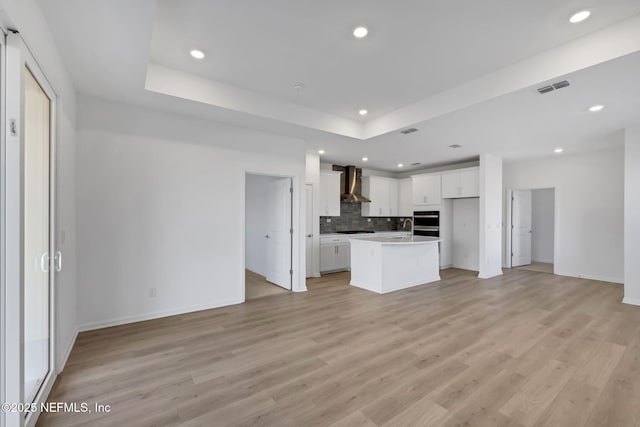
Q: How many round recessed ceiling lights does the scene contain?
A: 9